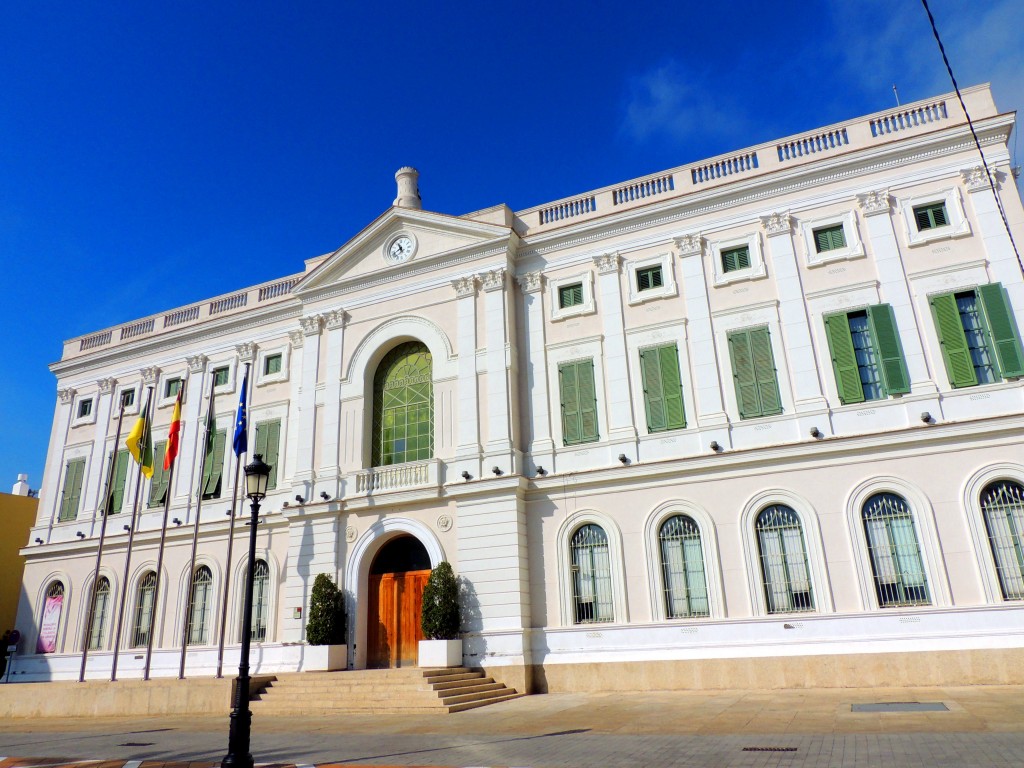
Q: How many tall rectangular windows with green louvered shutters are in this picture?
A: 10